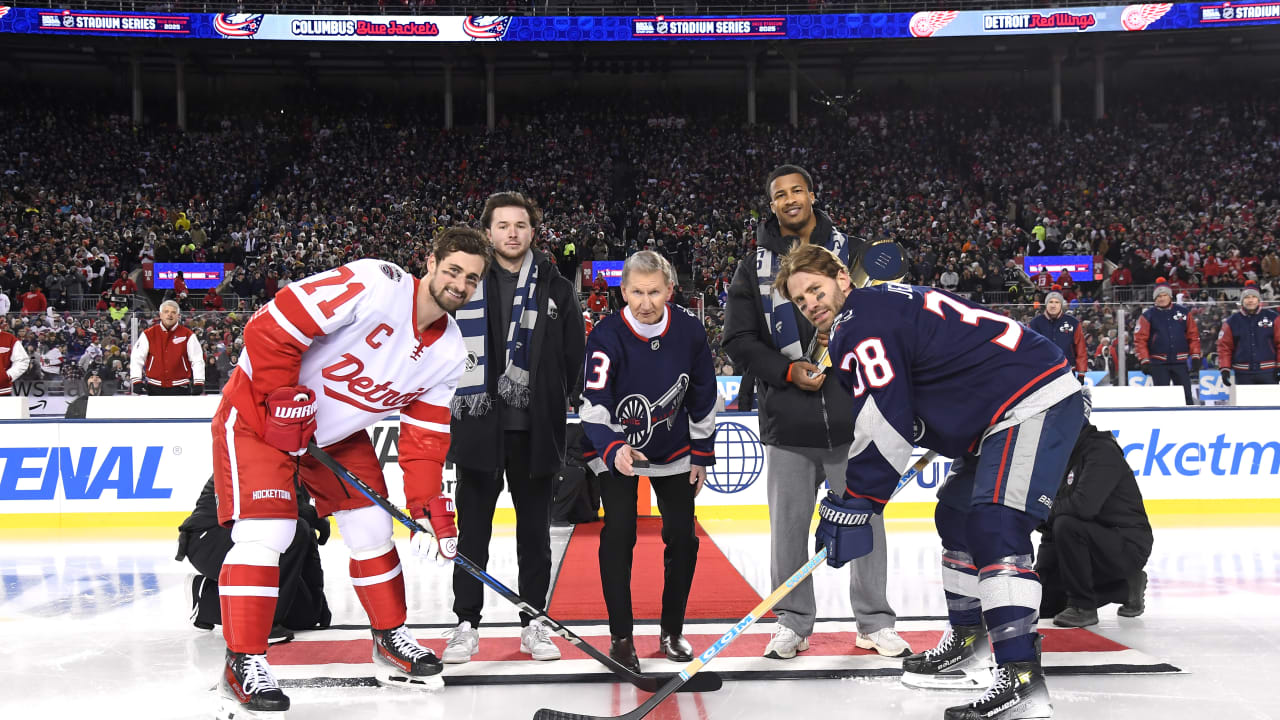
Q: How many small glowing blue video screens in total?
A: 3